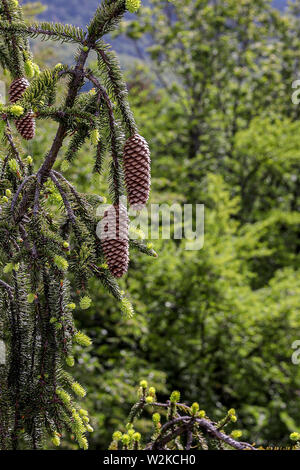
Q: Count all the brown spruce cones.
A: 4